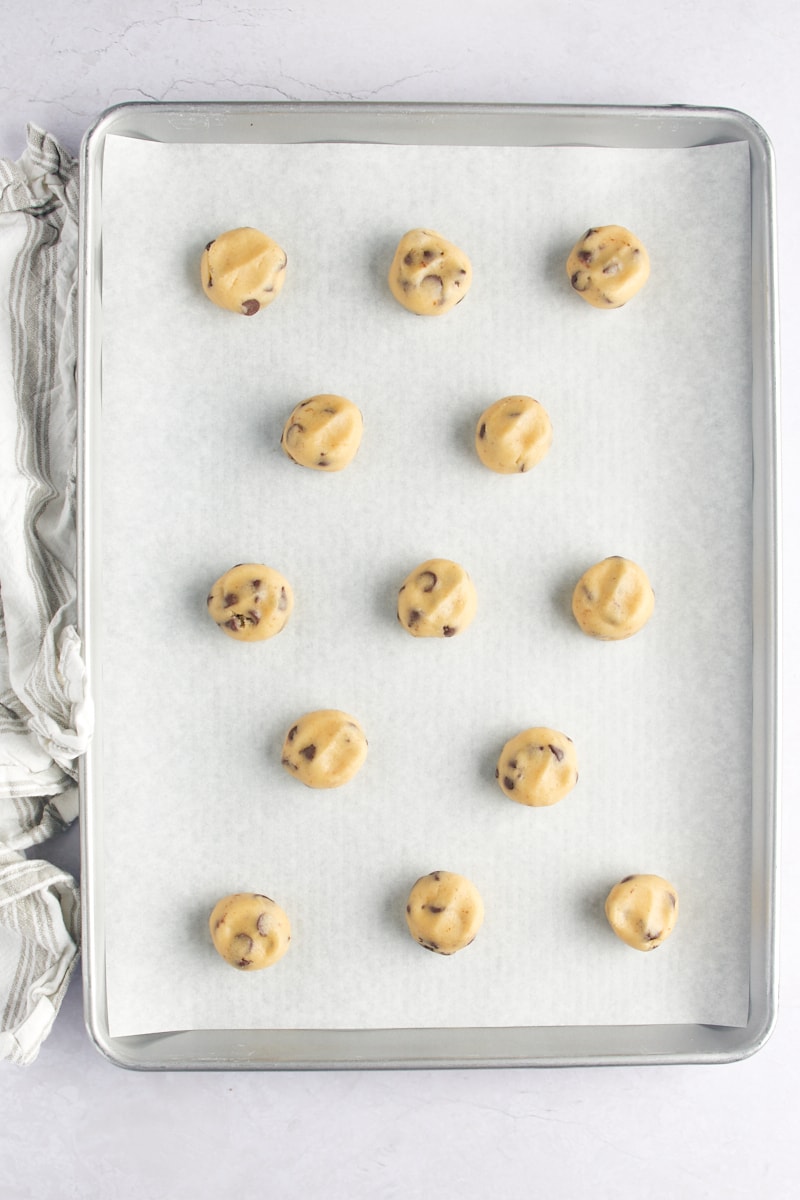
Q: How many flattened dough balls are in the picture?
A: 13